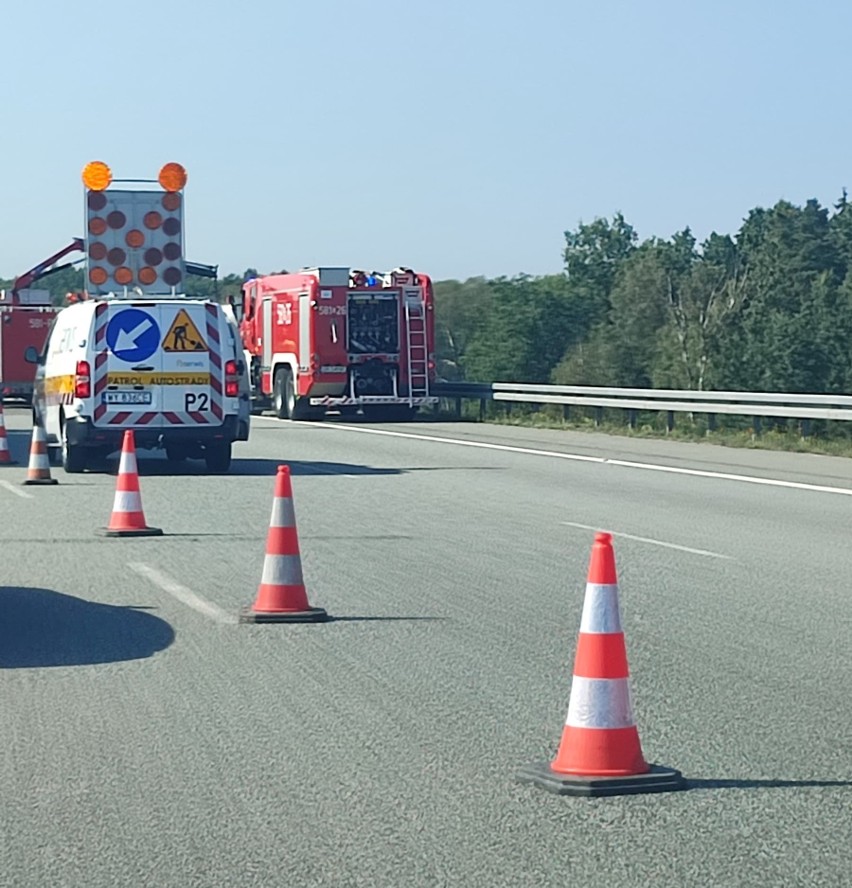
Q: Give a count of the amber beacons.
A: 2